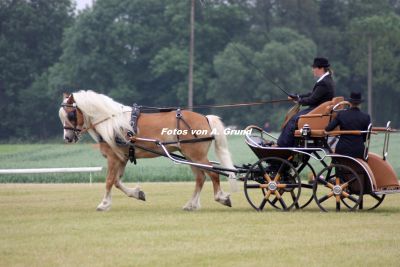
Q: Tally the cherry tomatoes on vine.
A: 0